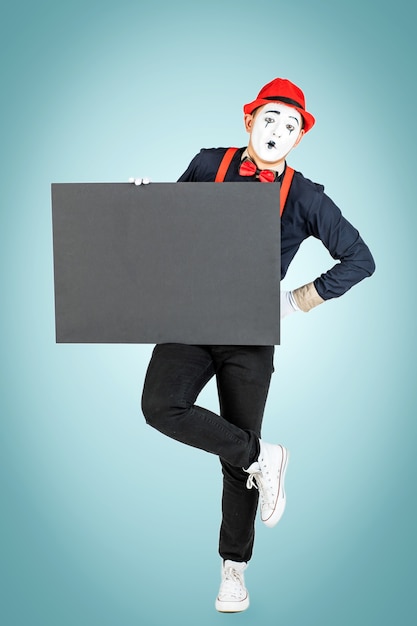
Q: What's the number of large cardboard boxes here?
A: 0